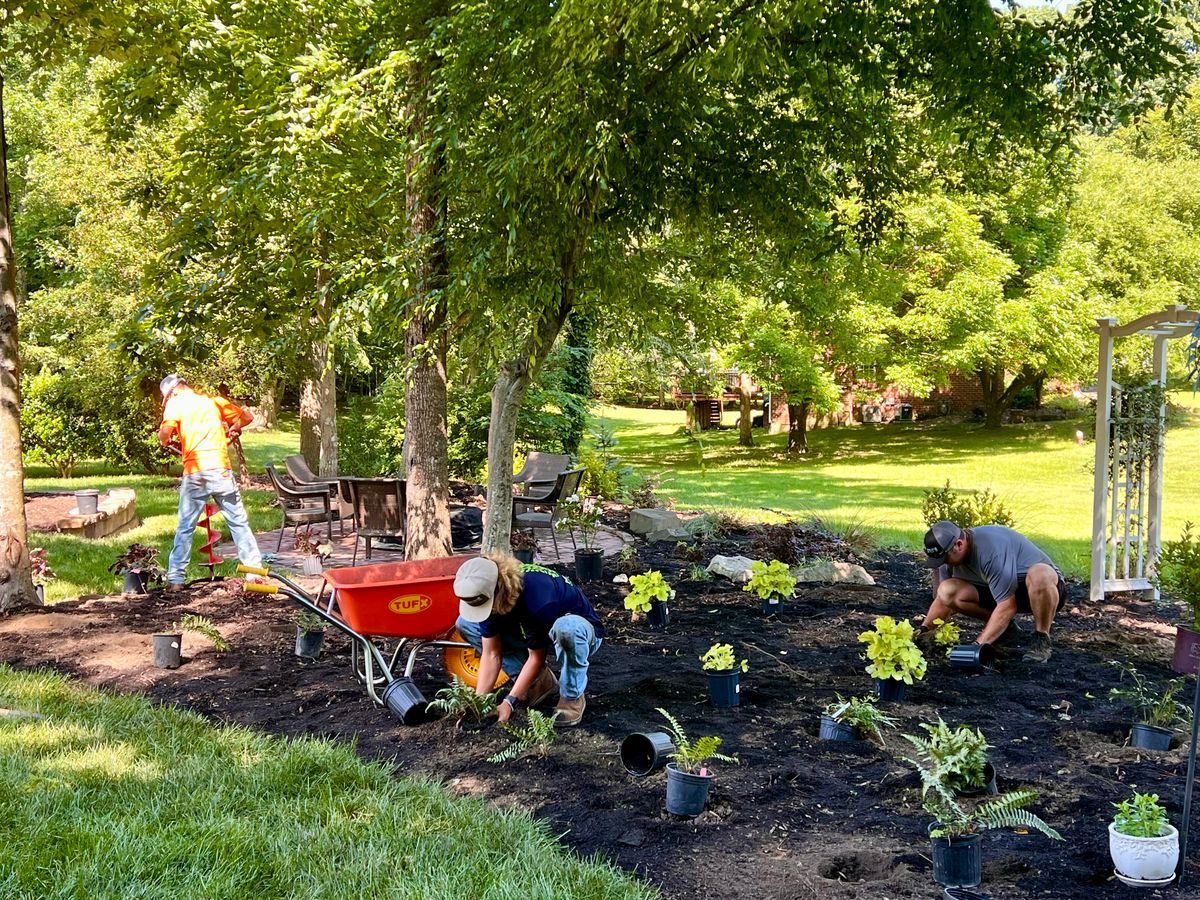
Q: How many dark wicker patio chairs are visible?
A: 5